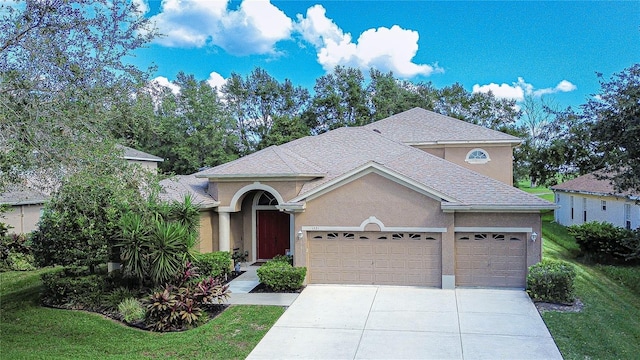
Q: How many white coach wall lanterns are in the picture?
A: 2